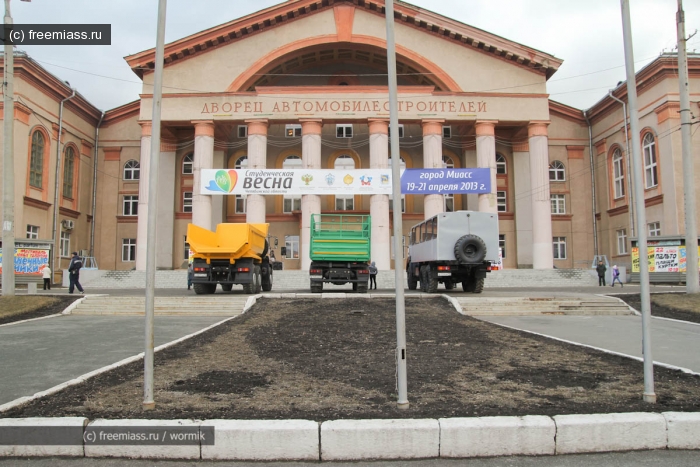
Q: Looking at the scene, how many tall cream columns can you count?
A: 8